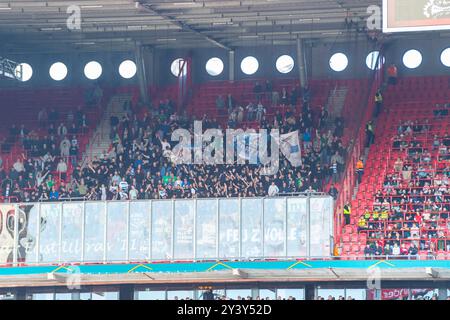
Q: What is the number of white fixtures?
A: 12